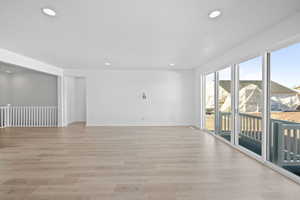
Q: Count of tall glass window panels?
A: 4